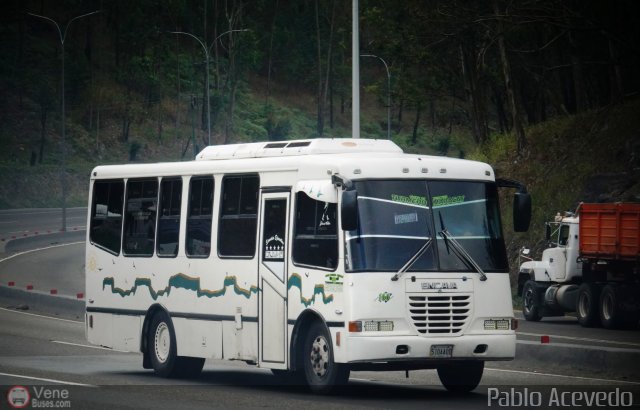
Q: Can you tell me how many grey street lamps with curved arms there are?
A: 3